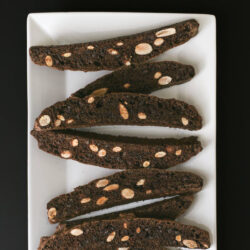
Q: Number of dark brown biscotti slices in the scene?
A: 7